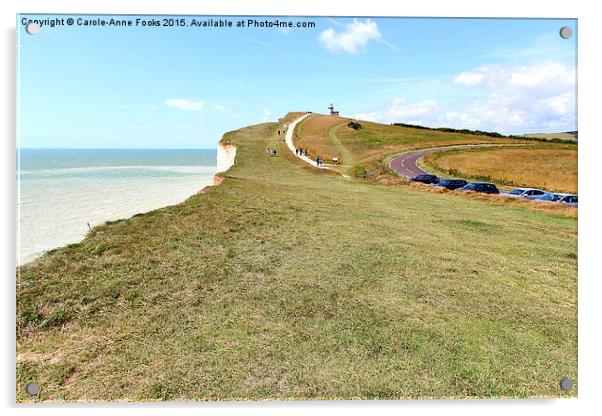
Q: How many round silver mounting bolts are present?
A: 4